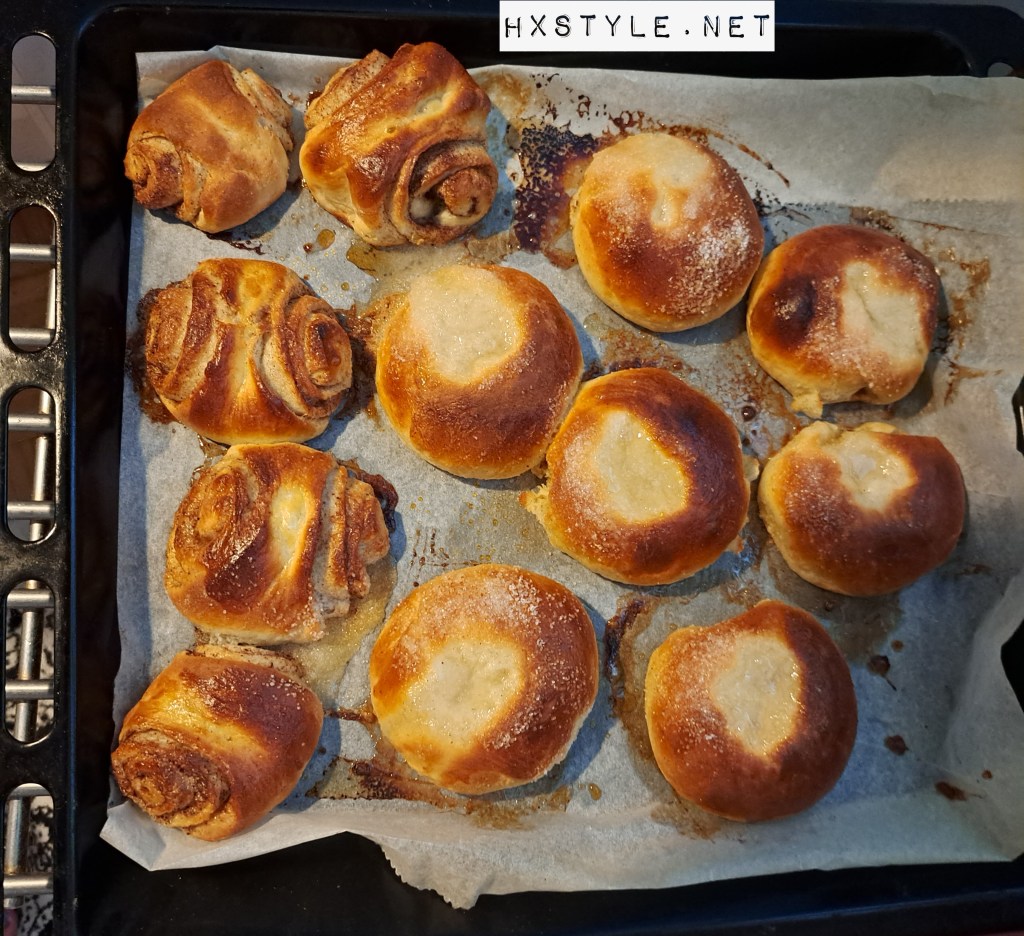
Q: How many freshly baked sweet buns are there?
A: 12